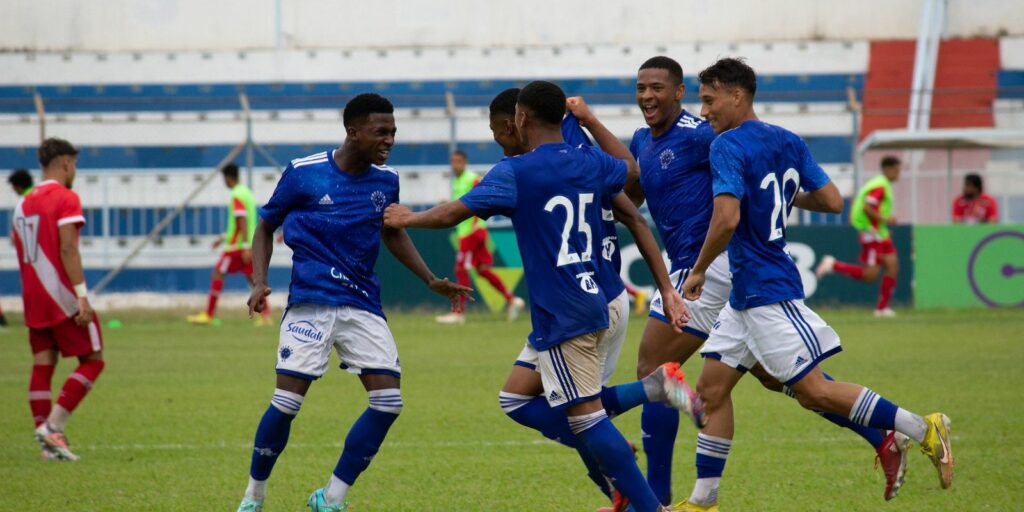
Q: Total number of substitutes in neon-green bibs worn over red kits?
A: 4